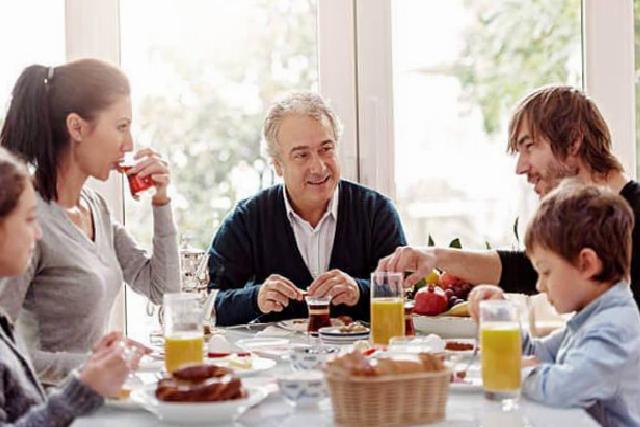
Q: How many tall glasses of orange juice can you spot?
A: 3